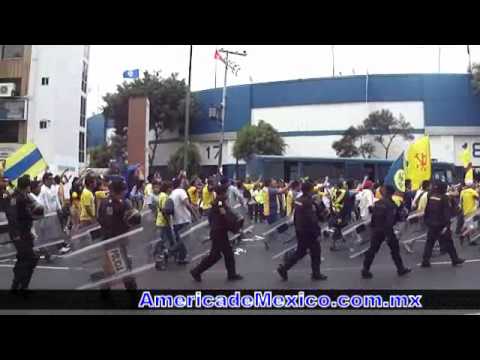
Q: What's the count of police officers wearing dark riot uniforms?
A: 6